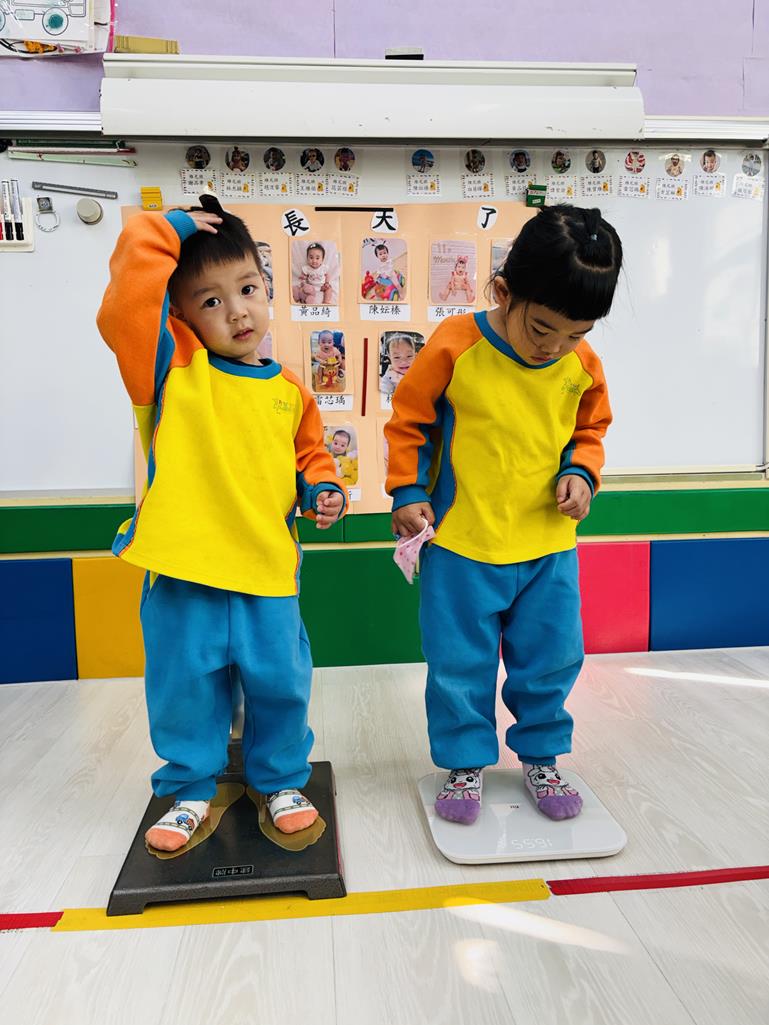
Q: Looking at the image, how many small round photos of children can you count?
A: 14